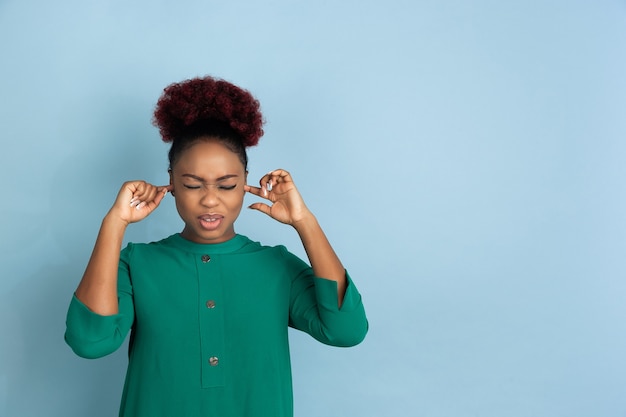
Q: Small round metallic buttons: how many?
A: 3